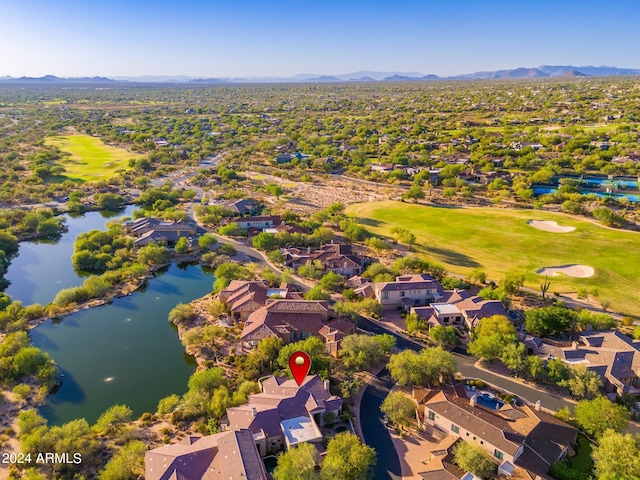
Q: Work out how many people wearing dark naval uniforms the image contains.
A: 0